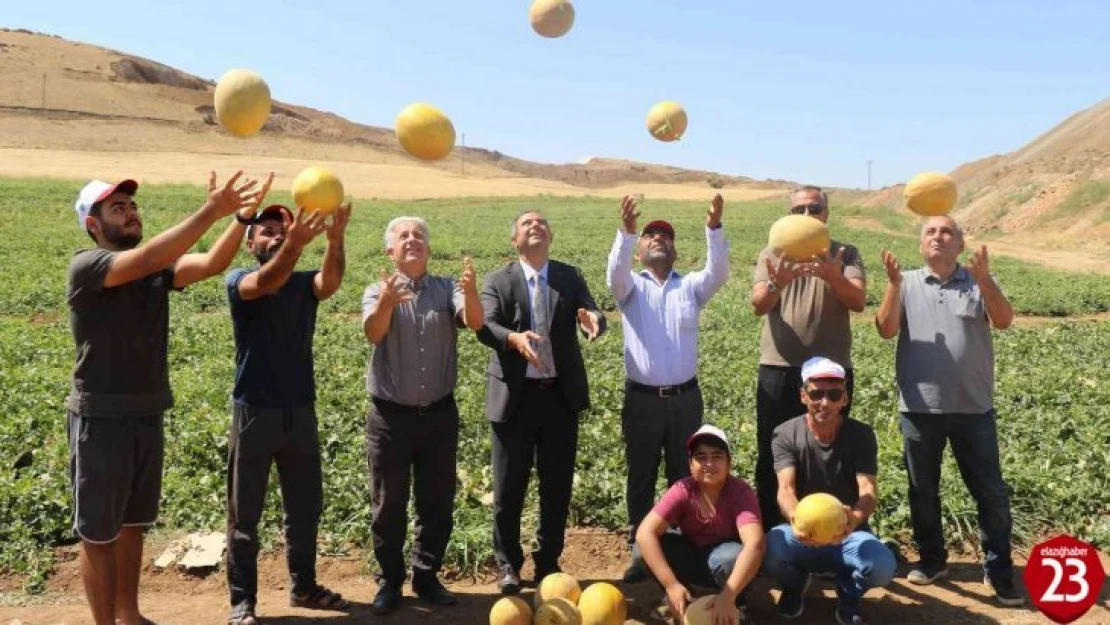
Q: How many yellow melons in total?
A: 13